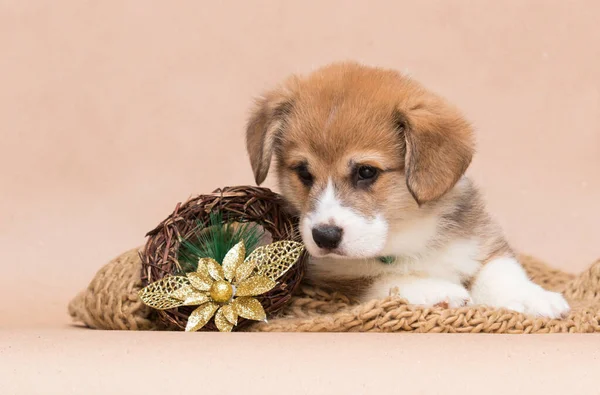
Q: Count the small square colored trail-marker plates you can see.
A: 0